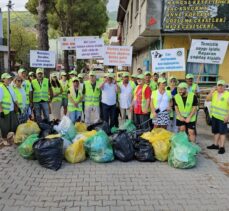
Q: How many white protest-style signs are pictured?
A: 6